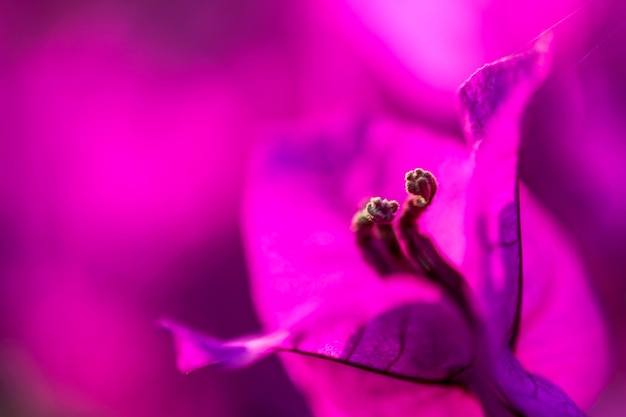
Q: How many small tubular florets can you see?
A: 3